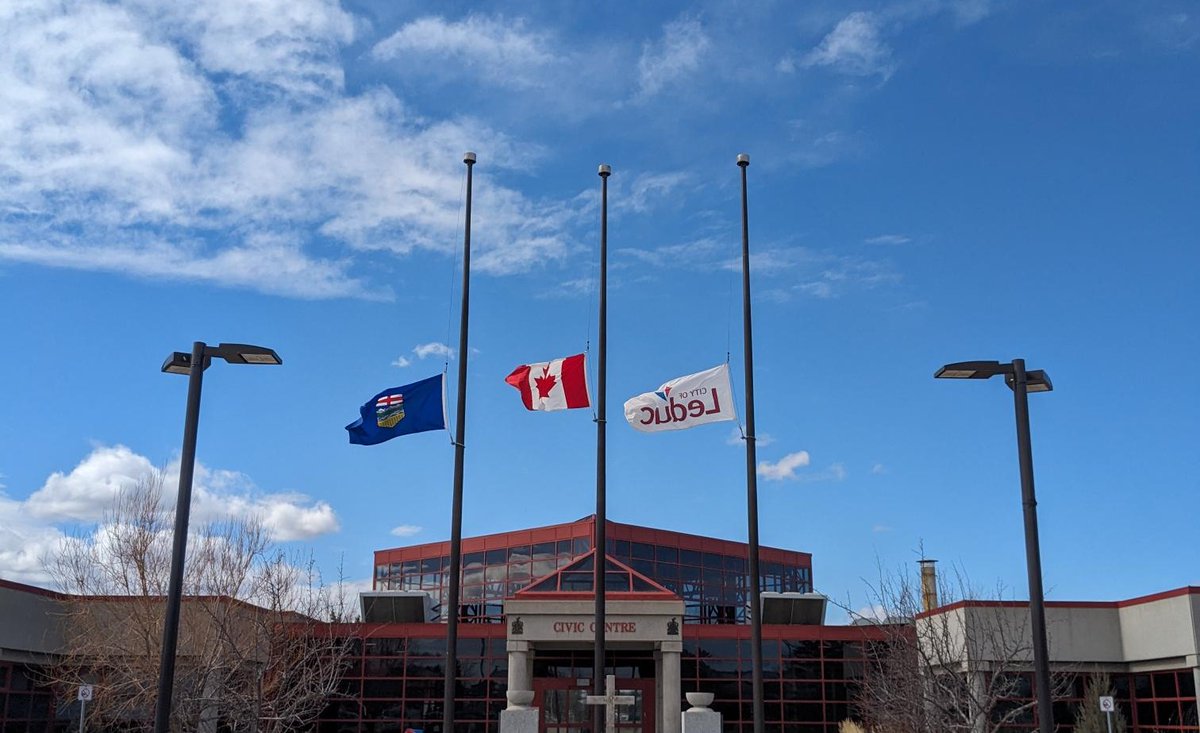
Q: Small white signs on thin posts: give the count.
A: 2